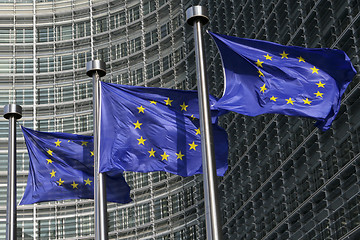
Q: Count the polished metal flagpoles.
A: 3